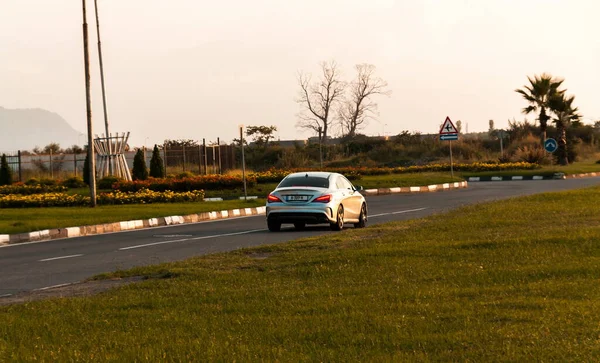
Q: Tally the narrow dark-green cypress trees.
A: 4